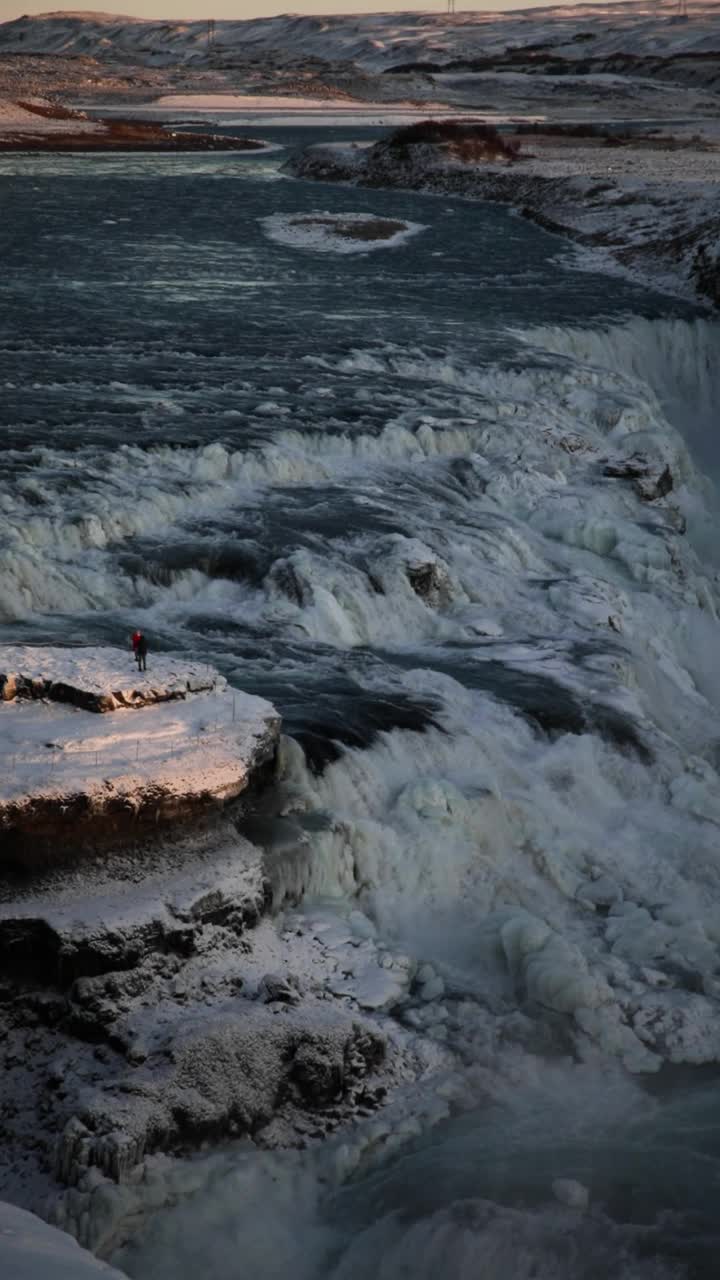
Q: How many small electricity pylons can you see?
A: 3